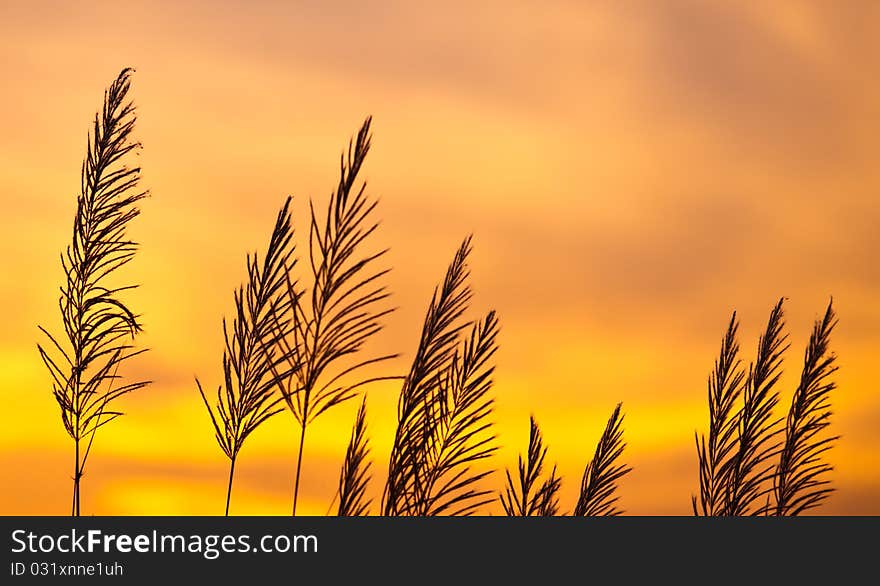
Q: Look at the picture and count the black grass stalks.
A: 11